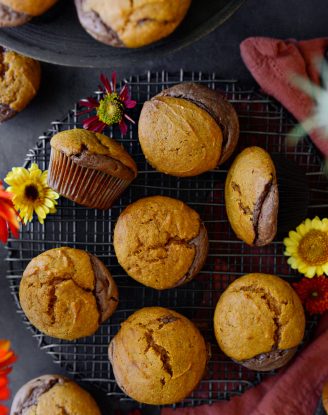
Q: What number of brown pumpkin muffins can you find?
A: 11